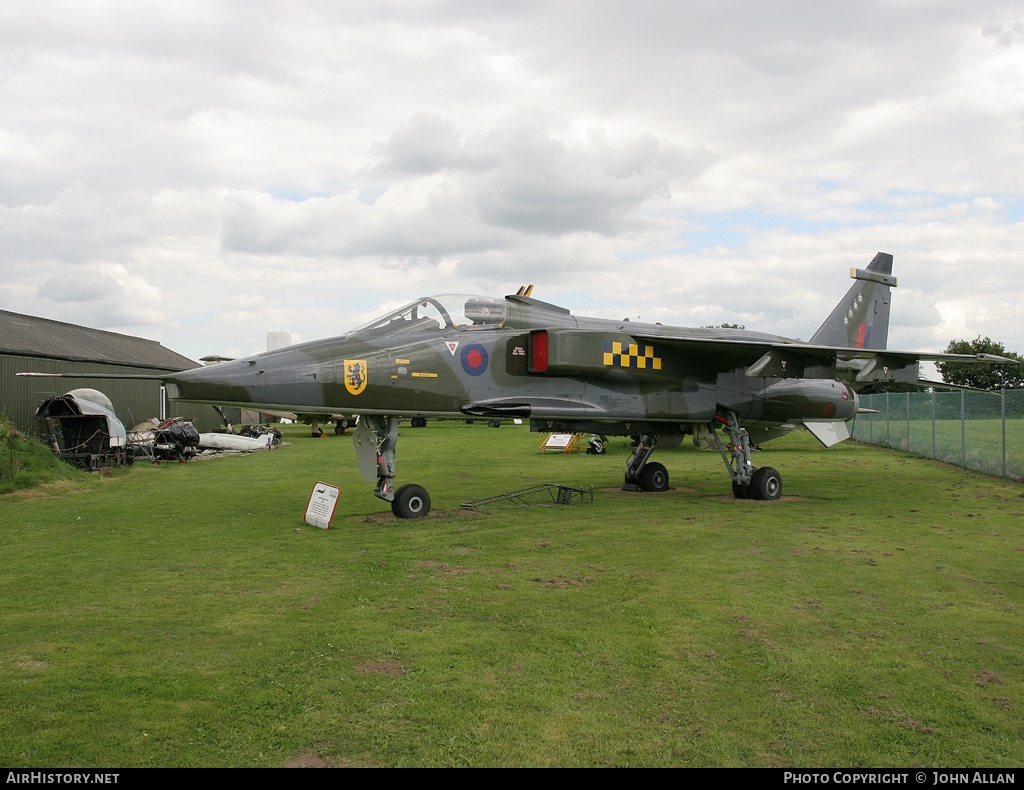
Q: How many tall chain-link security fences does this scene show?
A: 1